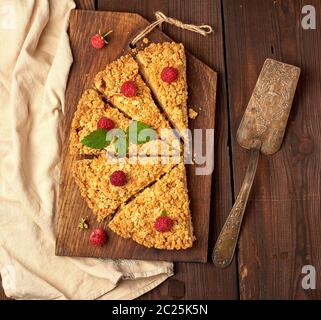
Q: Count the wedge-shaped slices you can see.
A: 5